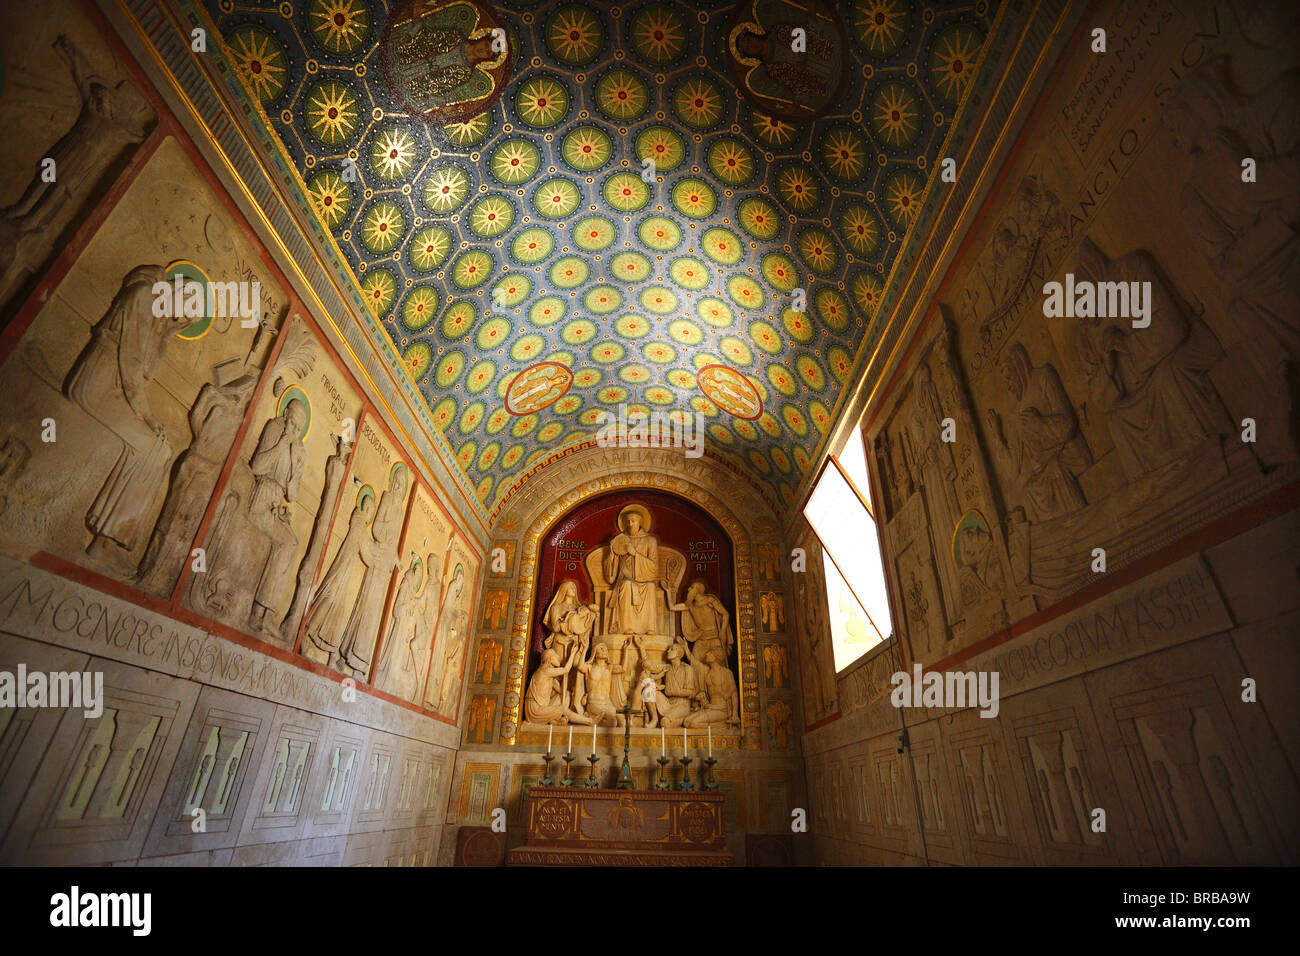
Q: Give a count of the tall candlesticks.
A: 6